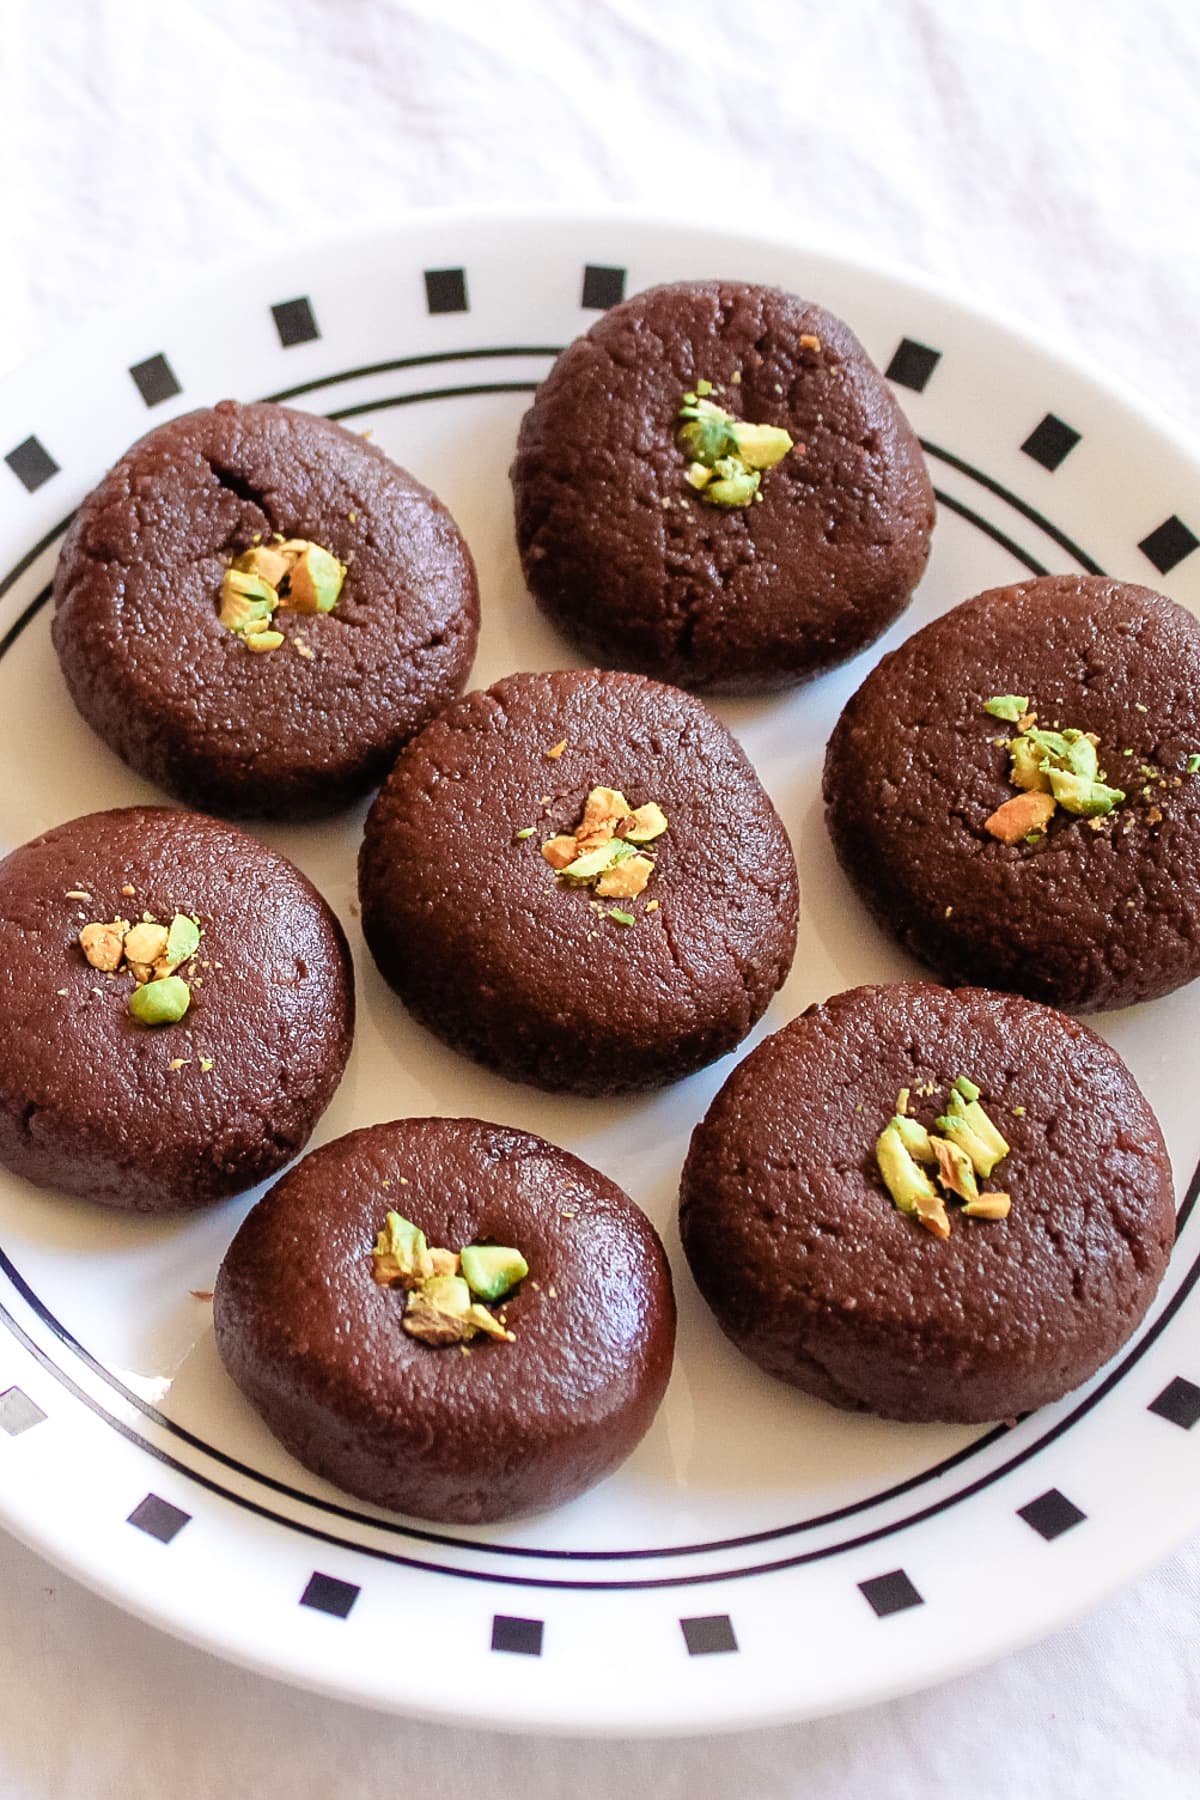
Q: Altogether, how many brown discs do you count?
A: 7